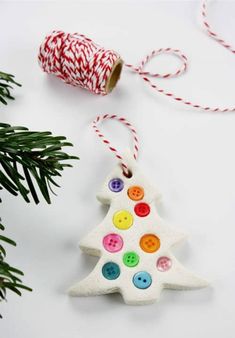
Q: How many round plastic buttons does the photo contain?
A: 10